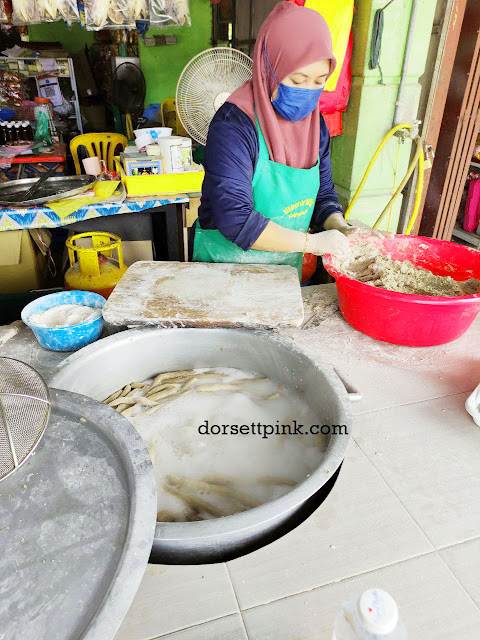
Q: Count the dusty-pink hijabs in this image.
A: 1